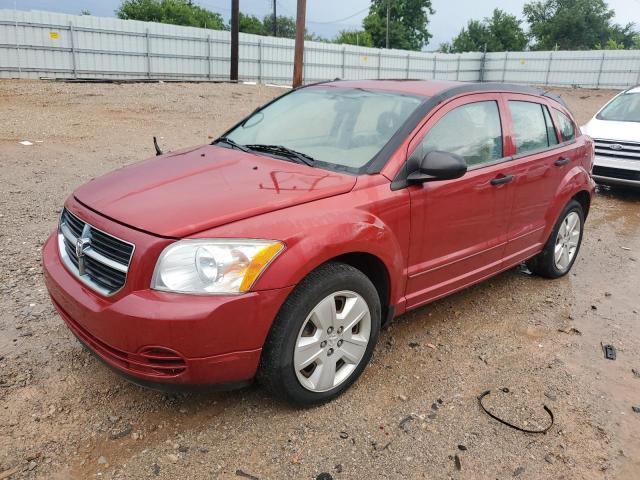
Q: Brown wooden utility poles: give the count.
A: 2